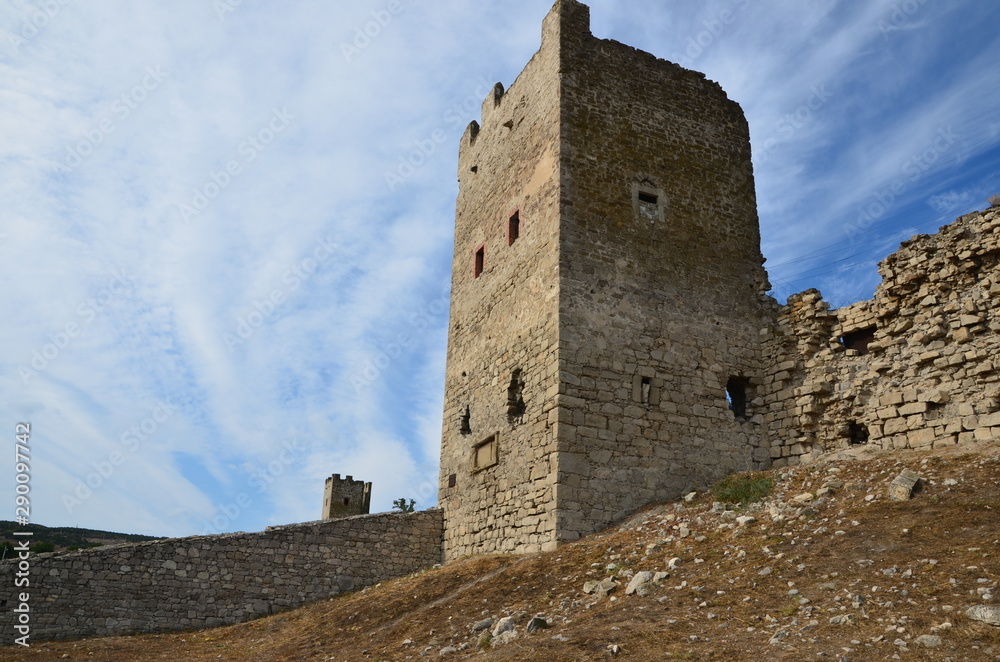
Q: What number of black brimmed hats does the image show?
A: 0